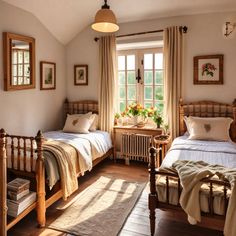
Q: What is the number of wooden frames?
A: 4